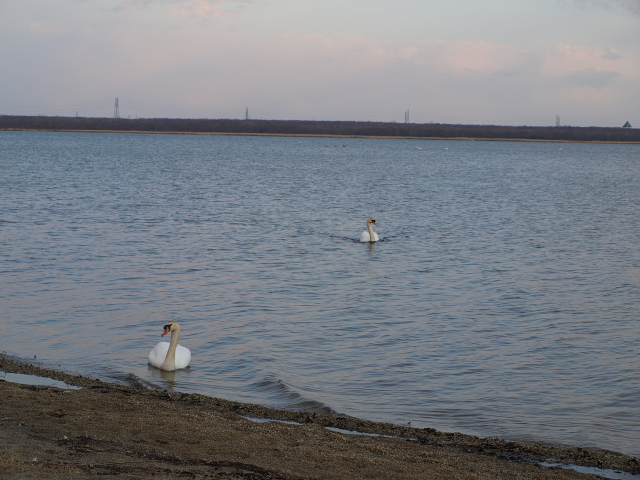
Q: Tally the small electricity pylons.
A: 4